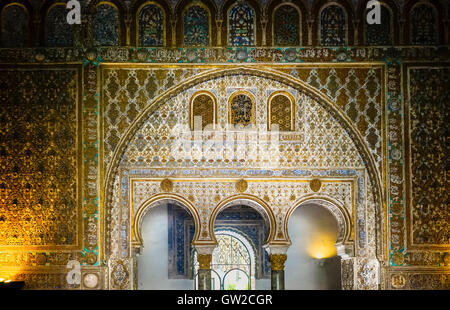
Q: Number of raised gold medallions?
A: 3